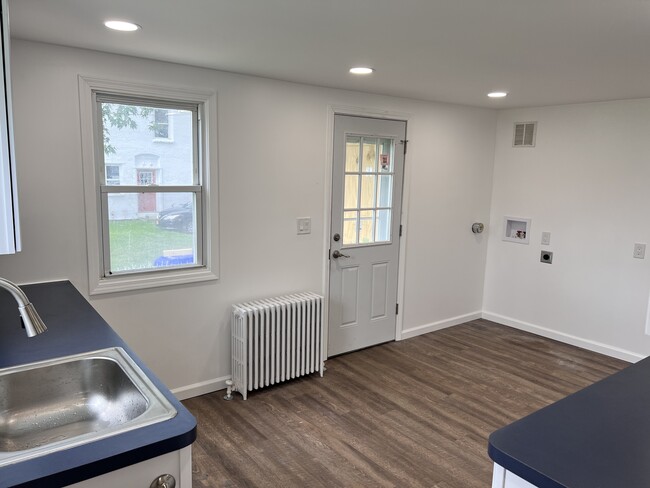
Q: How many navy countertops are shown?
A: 2